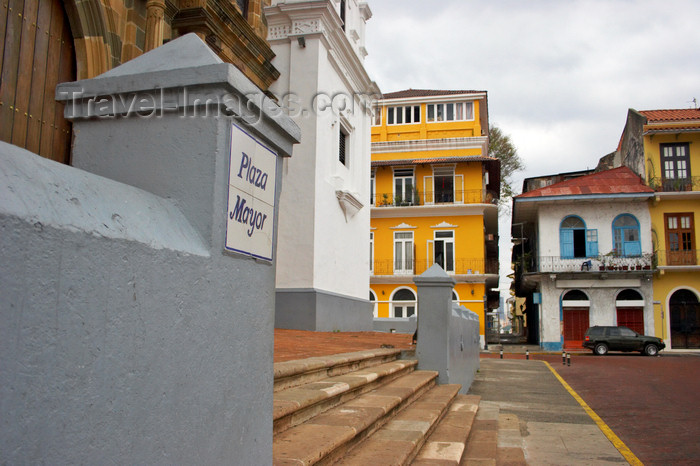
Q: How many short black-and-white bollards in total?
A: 4